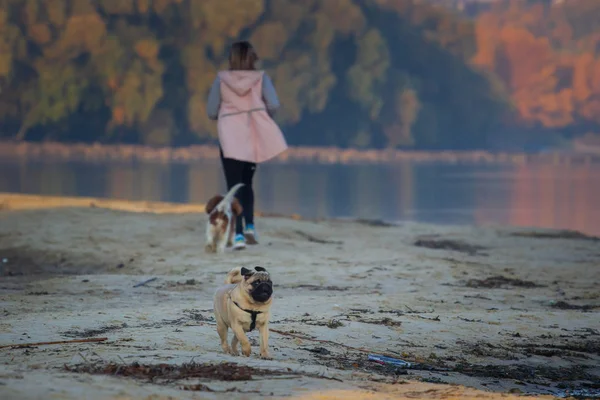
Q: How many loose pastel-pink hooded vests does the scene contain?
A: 1